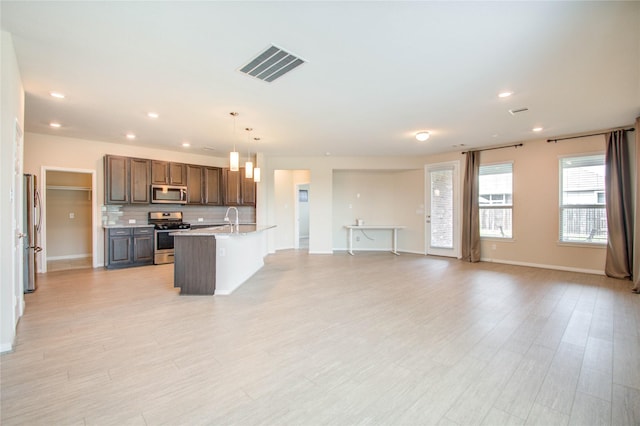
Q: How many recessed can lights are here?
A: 7